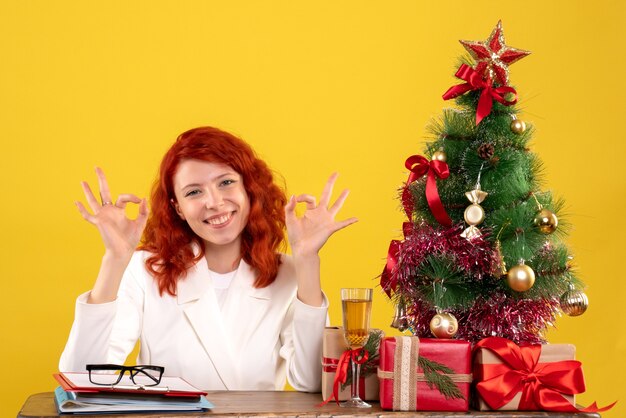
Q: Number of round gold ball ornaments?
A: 6